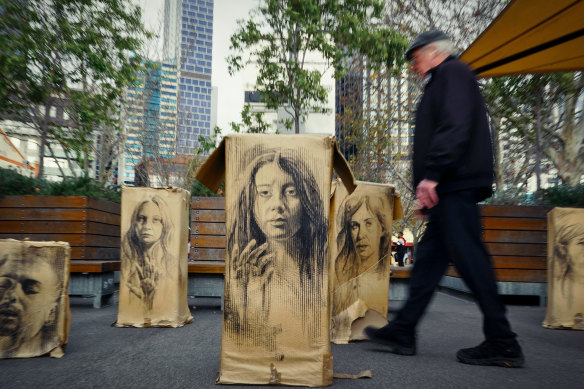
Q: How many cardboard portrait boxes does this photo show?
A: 5